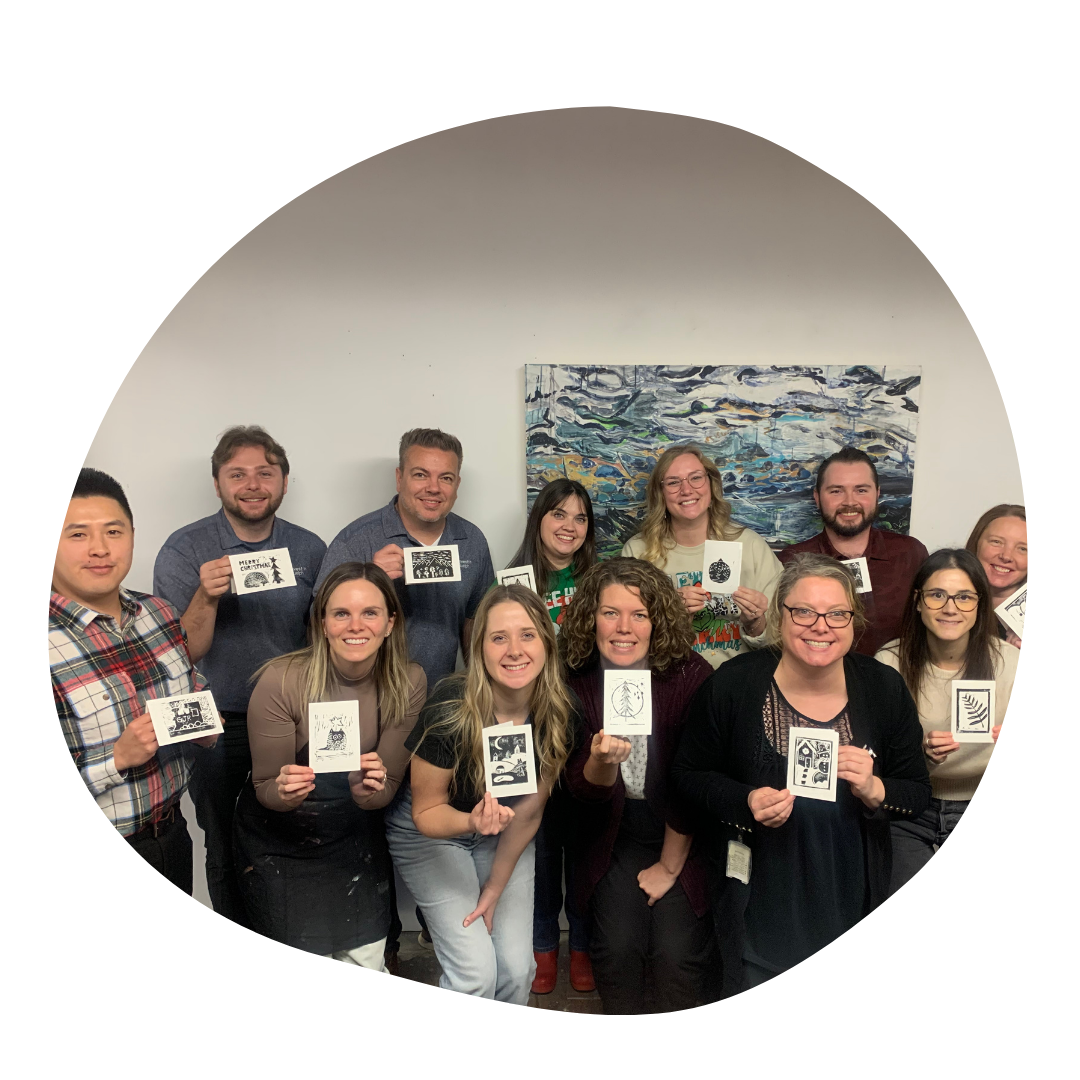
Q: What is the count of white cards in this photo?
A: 12